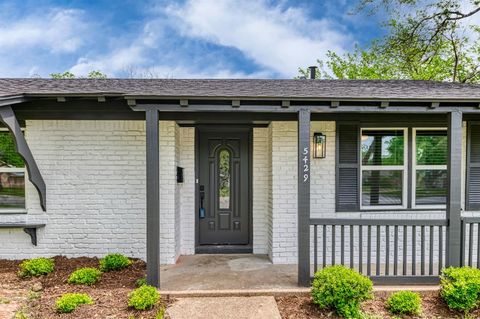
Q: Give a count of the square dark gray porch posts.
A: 3